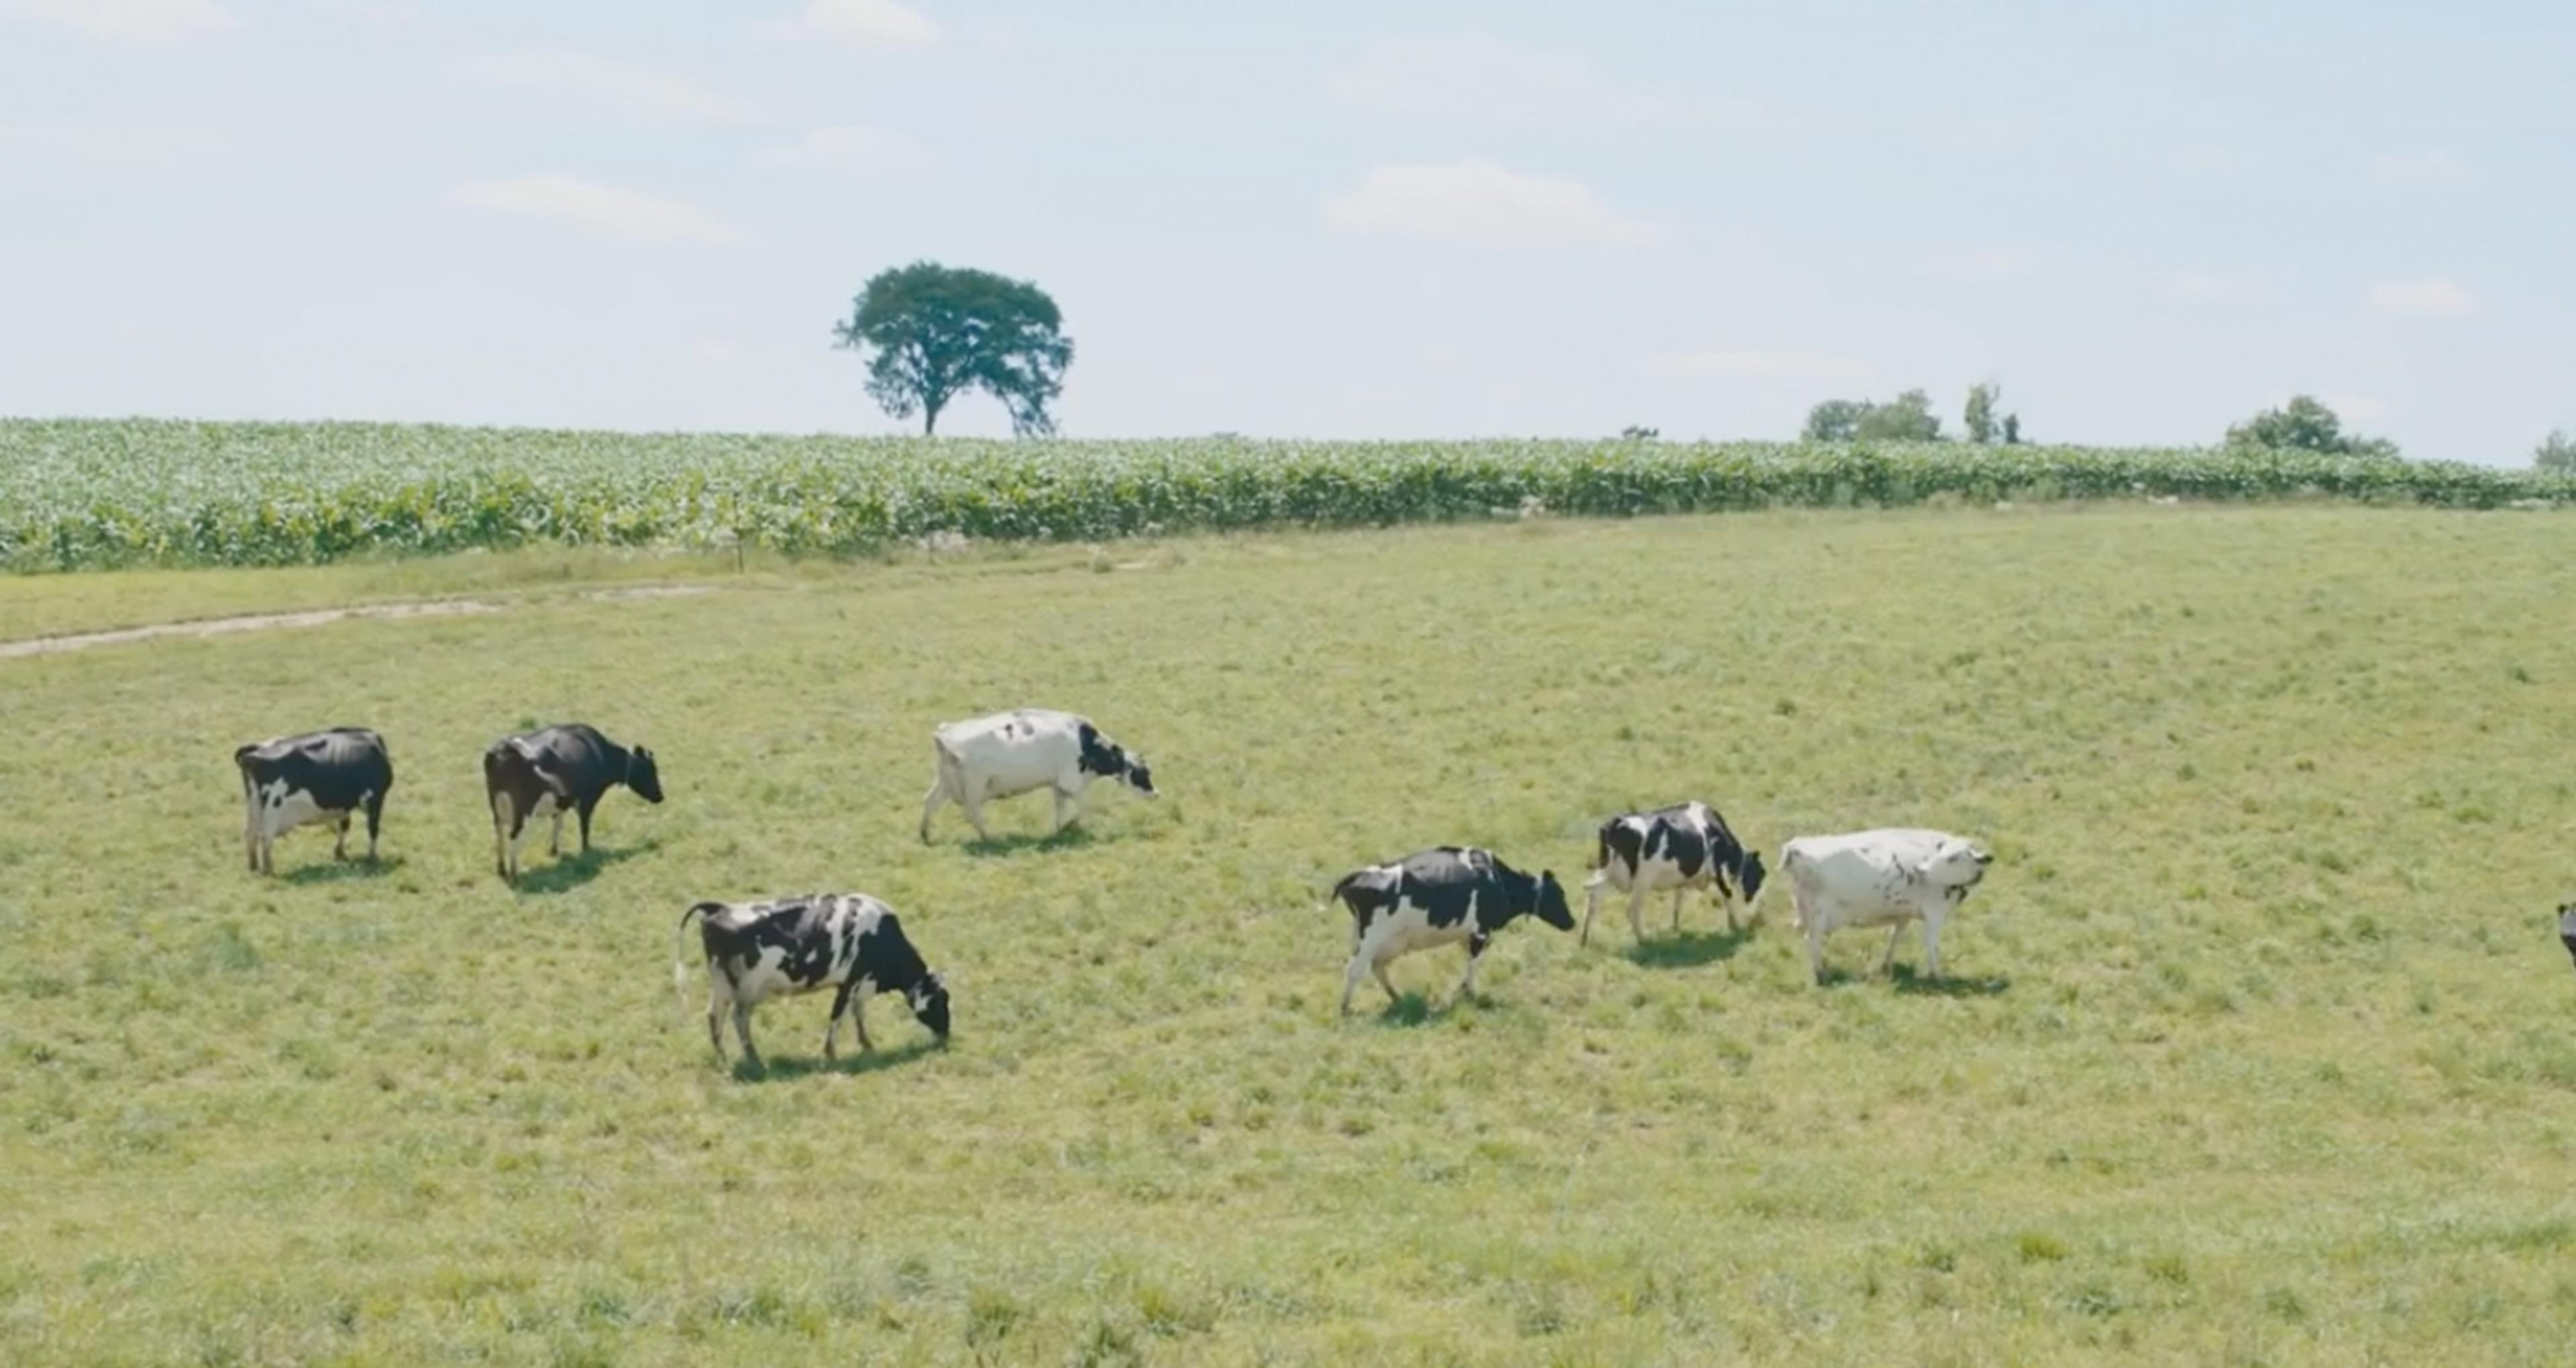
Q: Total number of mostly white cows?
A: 2